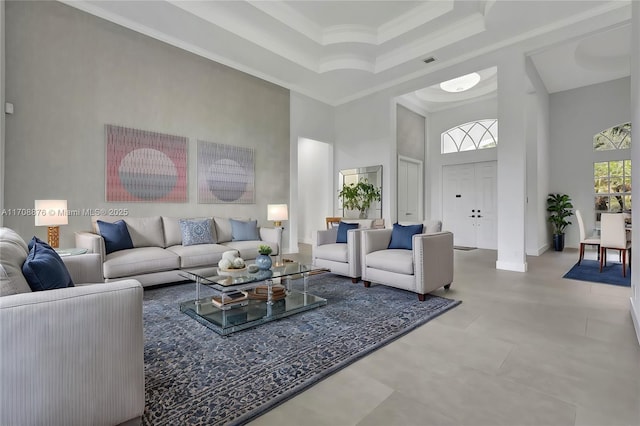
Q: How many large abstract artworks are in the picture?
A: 2